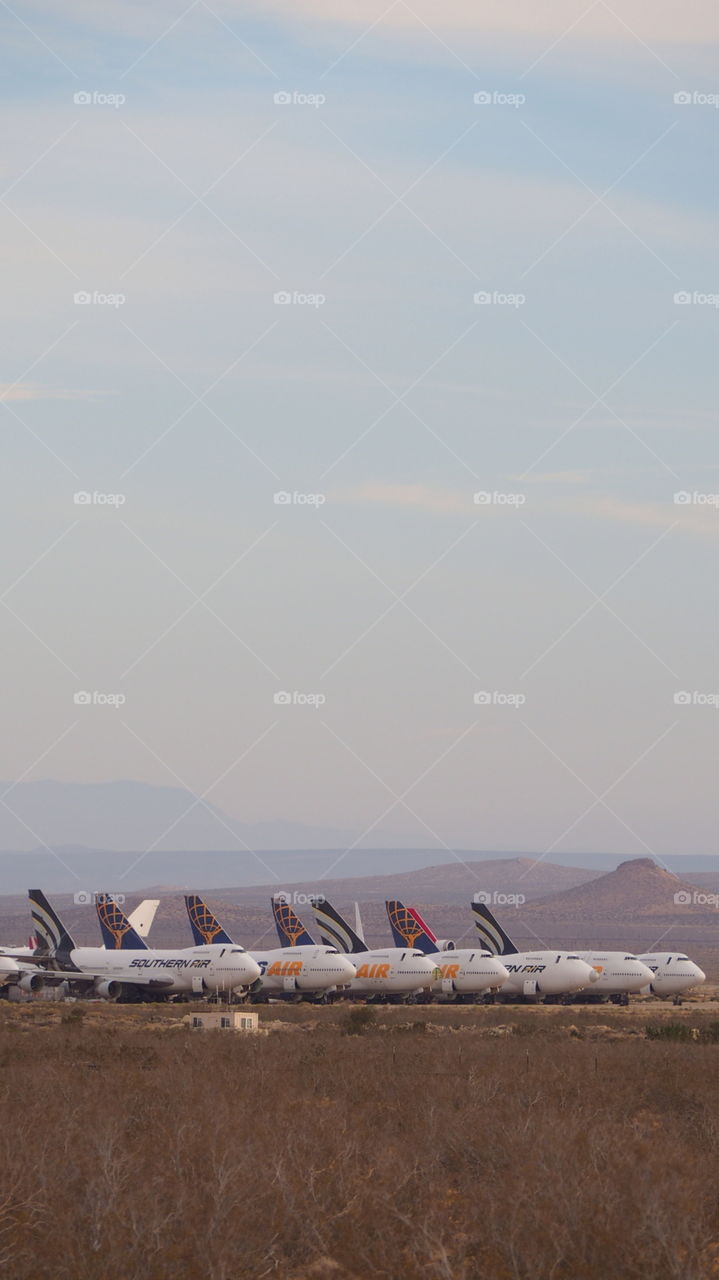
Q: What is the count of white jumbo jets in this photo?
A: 7